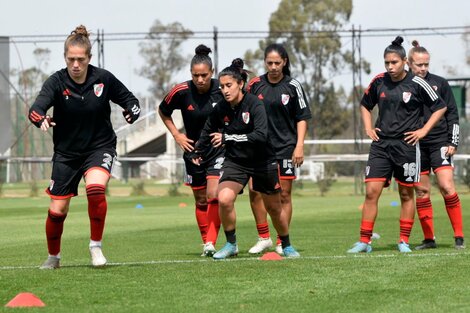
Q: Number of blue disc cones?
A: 2